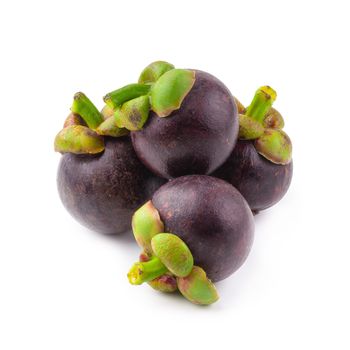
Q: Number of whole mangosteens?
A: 4